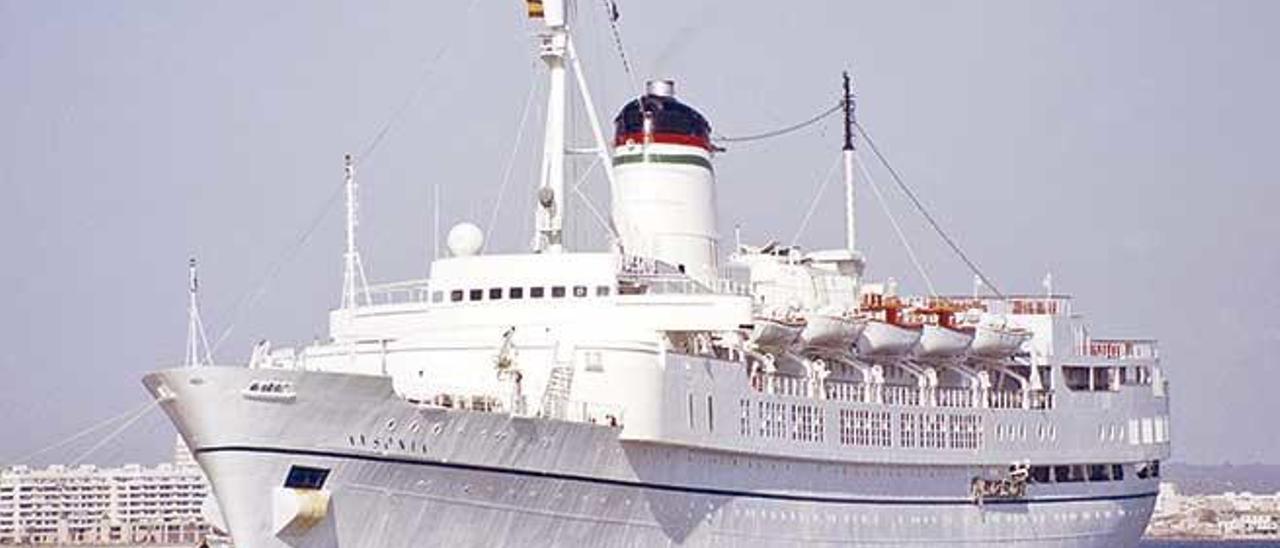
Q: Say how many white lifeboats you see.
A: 5